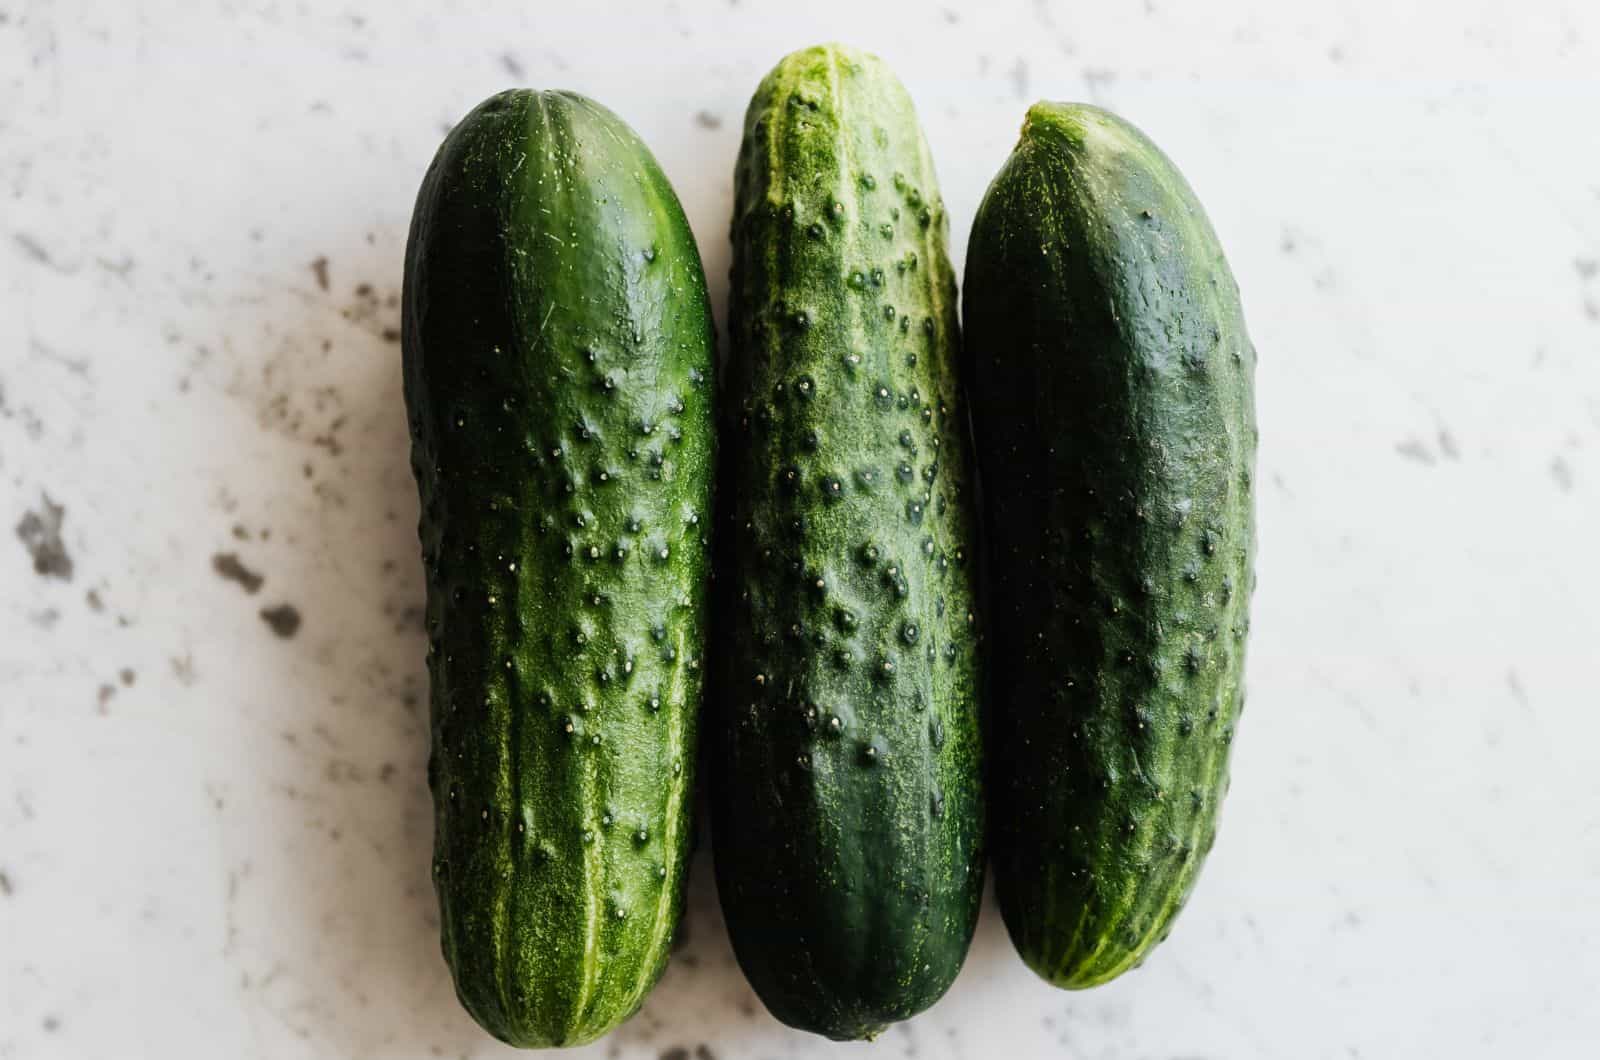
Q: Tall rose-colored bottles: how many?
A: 0